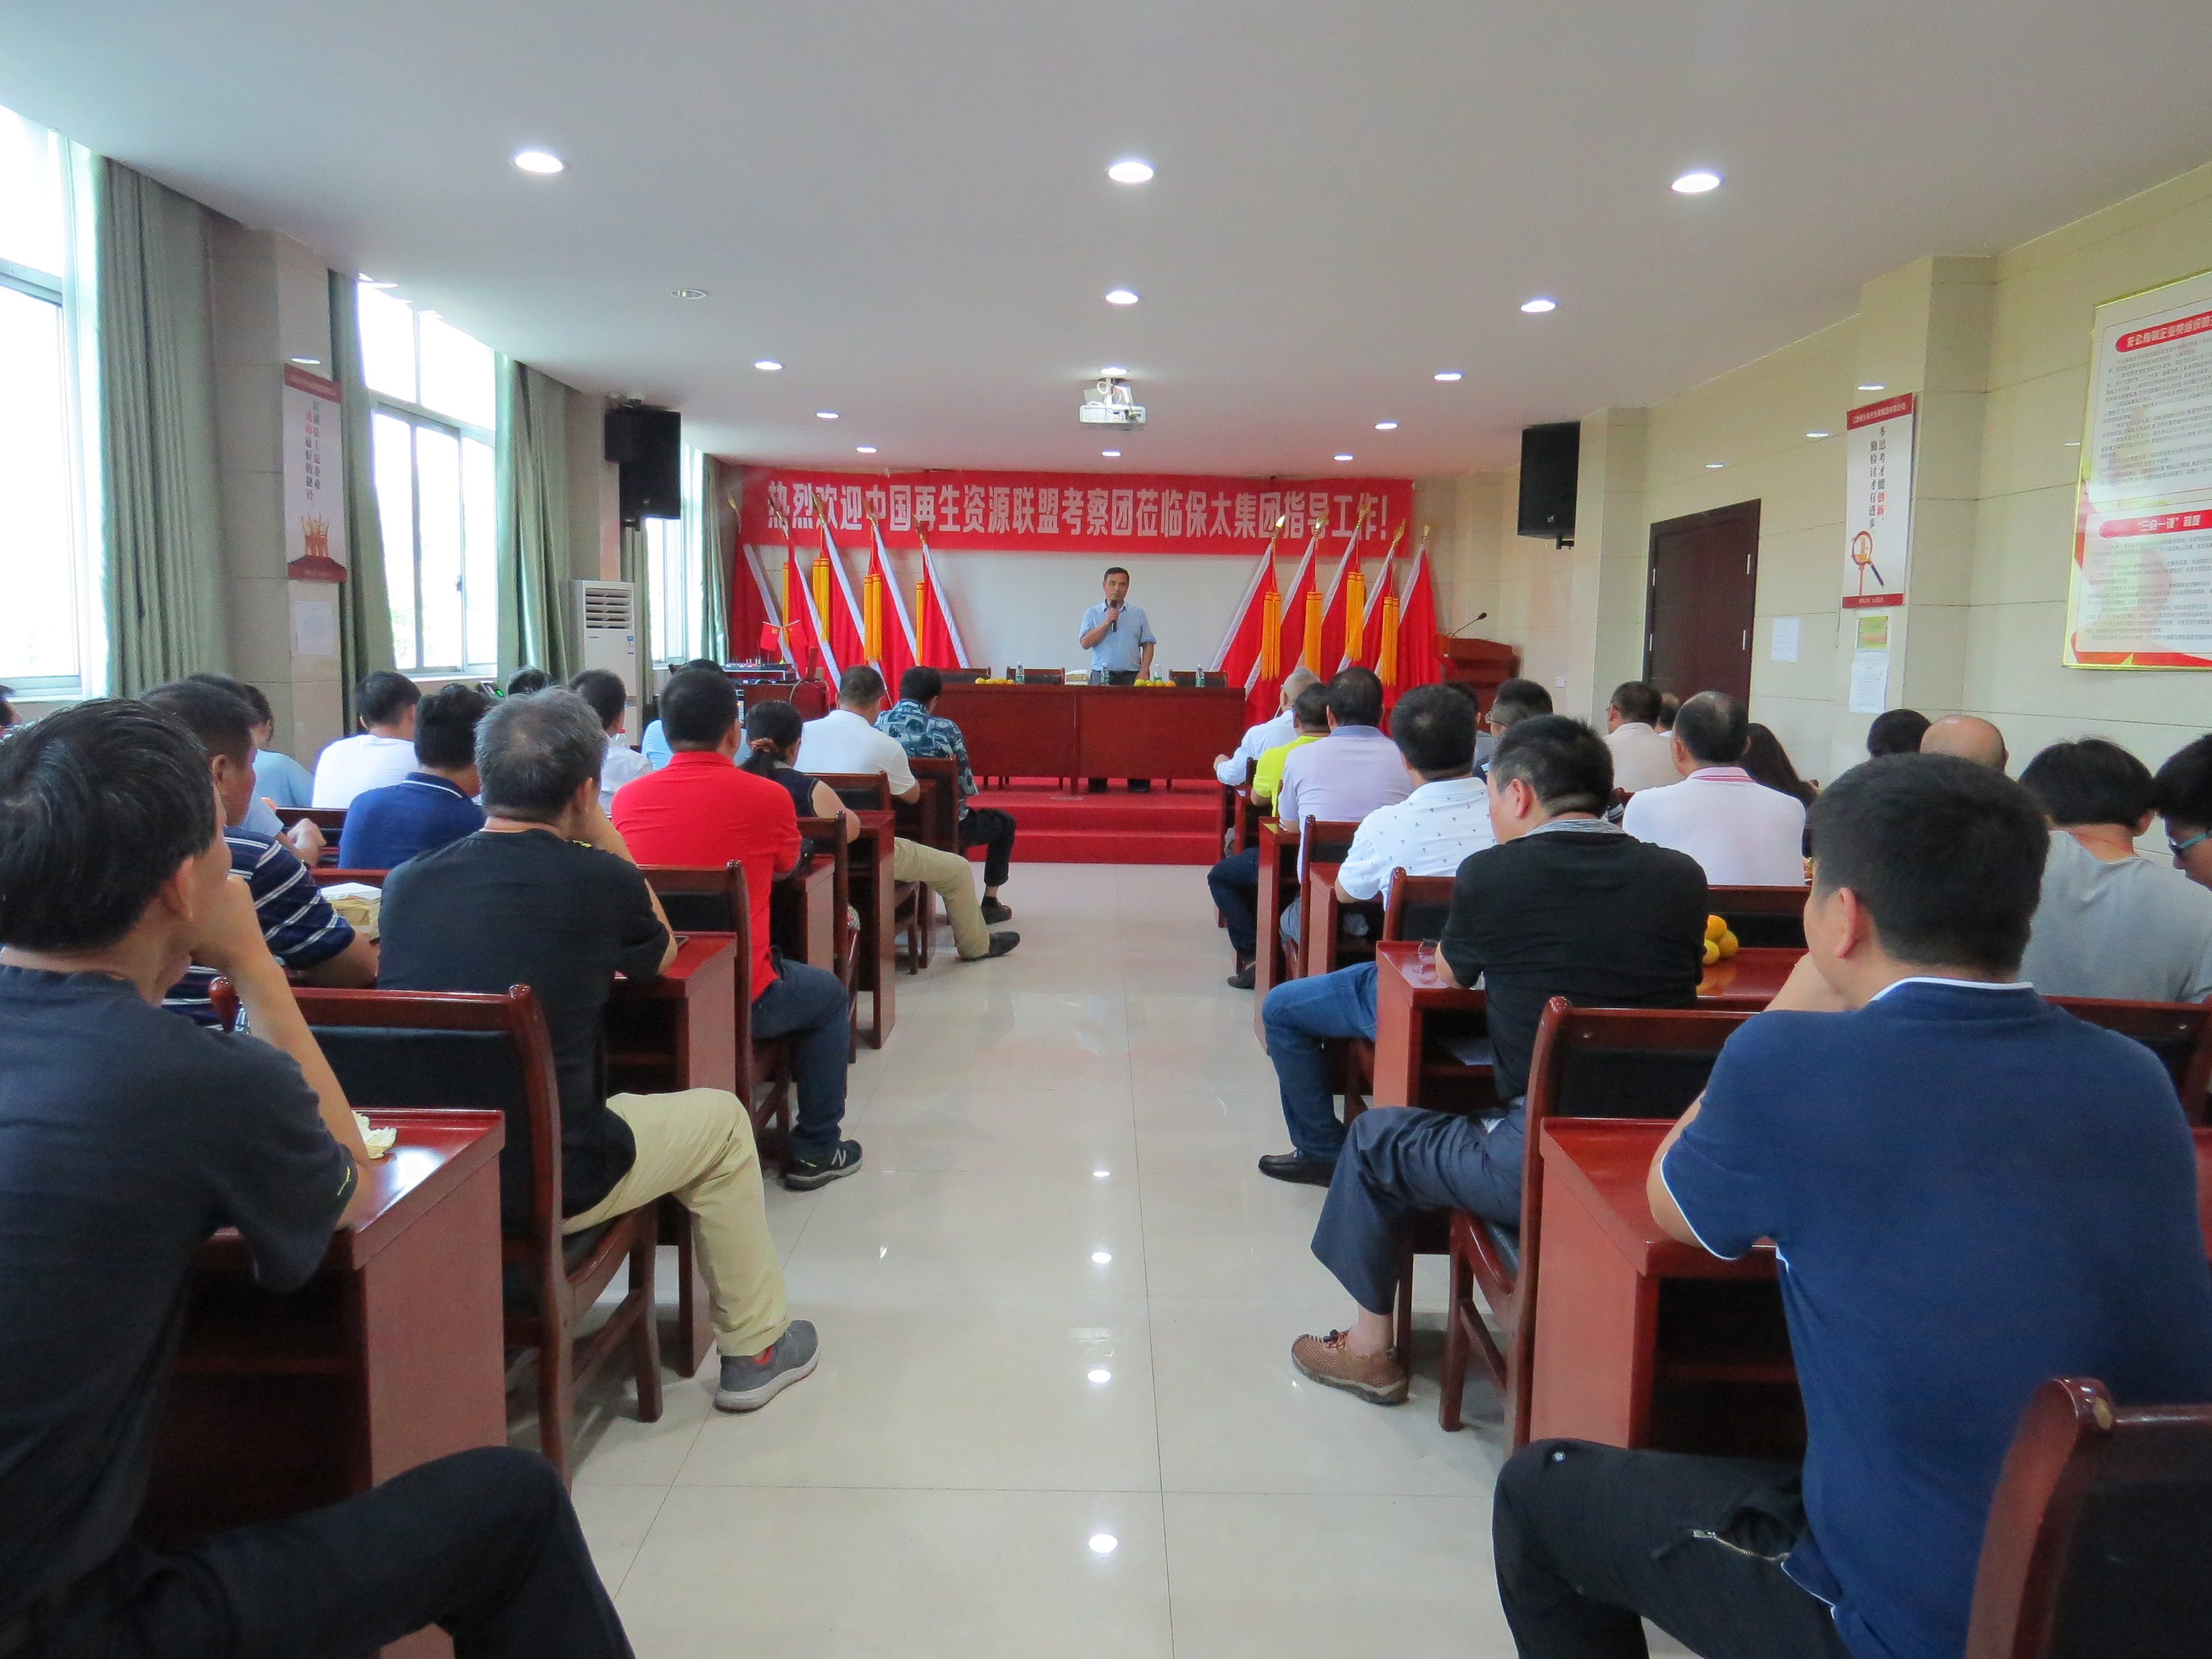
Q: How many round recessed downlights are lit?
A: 13